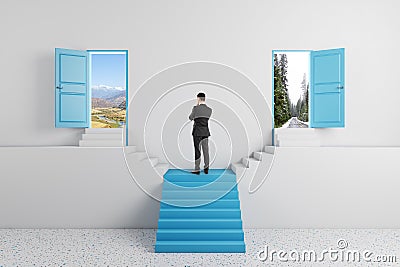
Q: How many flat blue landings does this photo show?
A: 1